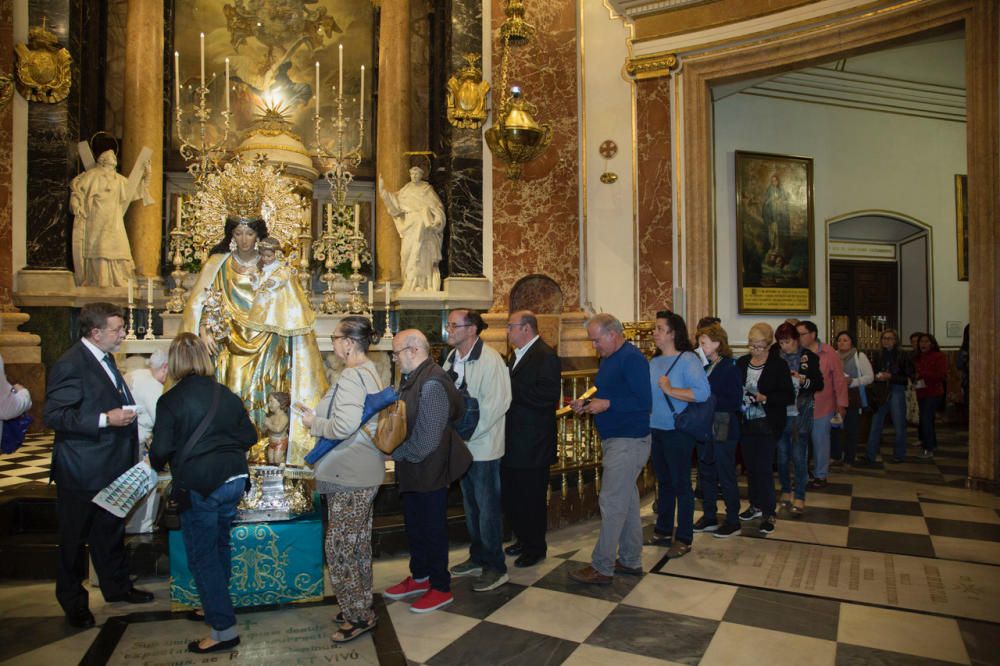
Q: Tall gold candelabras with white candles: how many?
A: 2